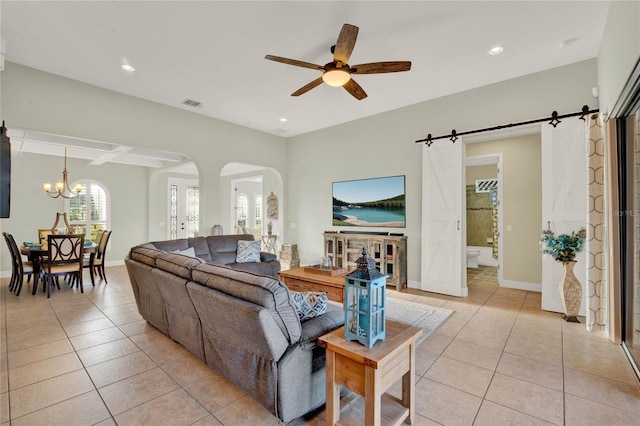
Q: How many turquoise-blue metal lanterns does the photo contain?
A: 1